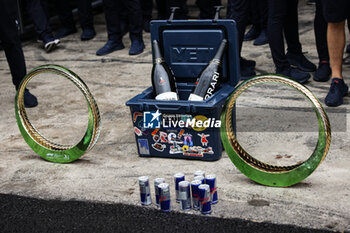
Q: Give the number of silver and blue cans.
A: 10